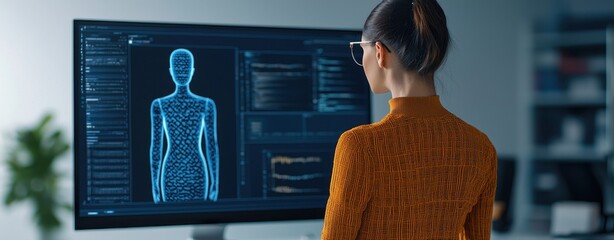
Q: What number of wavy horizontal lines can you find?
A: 3